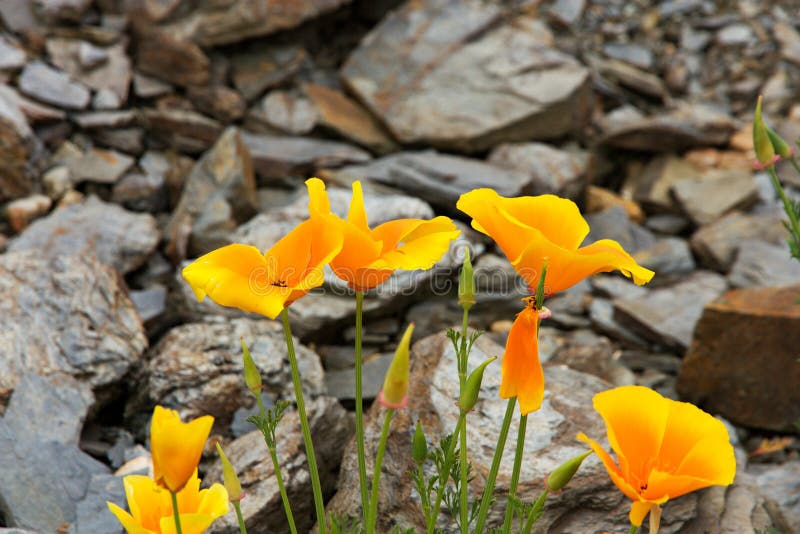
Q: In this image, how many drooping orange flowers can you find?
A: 1